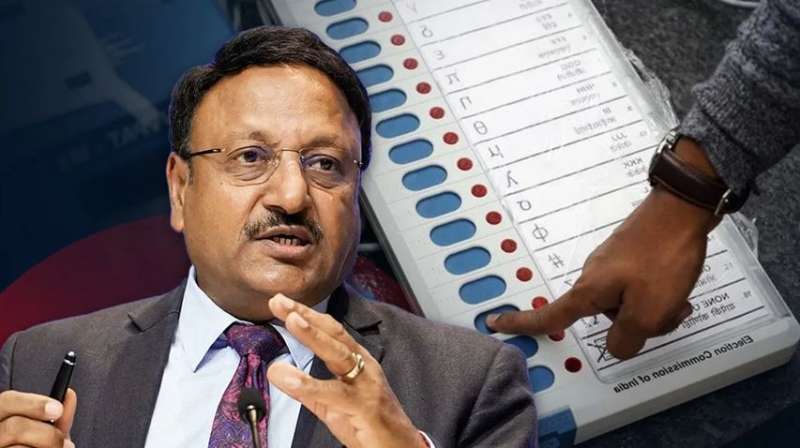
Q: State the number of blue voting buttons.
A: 15